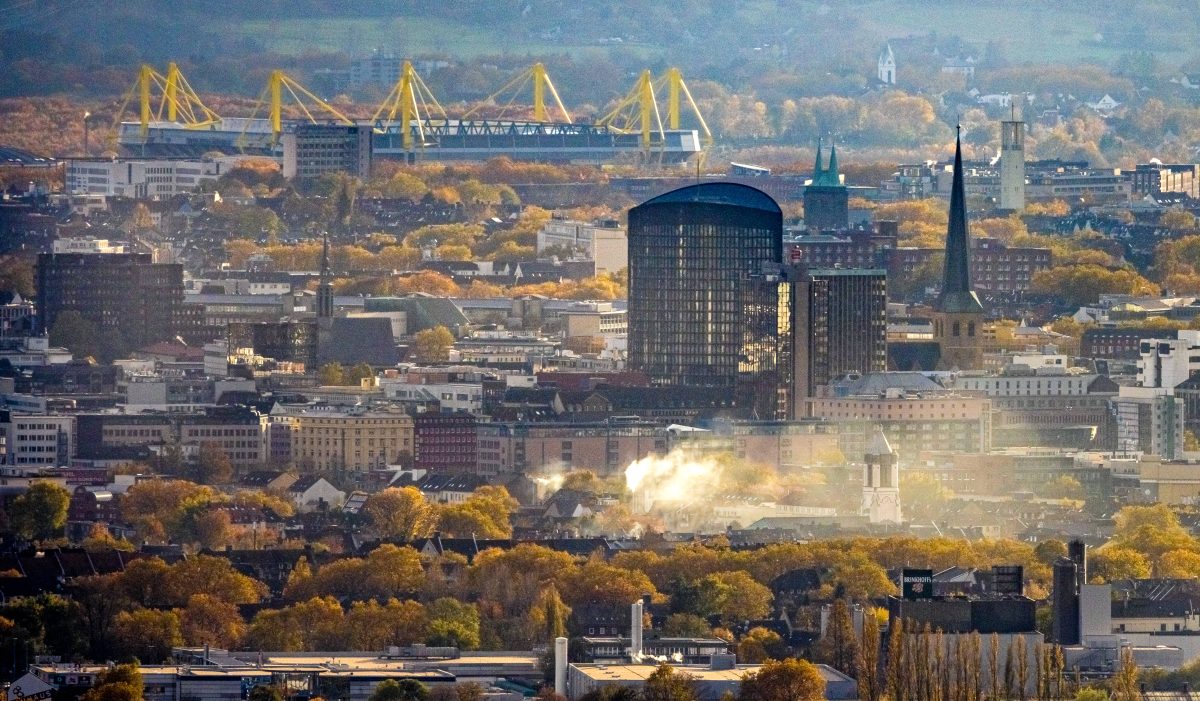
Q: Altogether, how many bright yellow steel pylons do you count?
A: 7